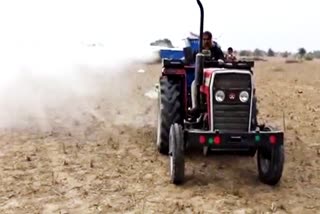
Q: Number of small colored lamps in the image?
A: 5